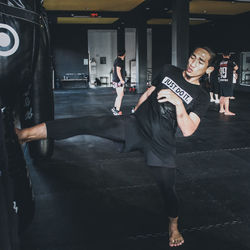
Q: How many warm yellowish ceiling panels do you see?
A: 4